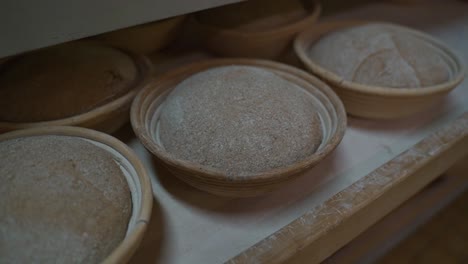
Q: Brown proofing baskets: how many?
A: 6